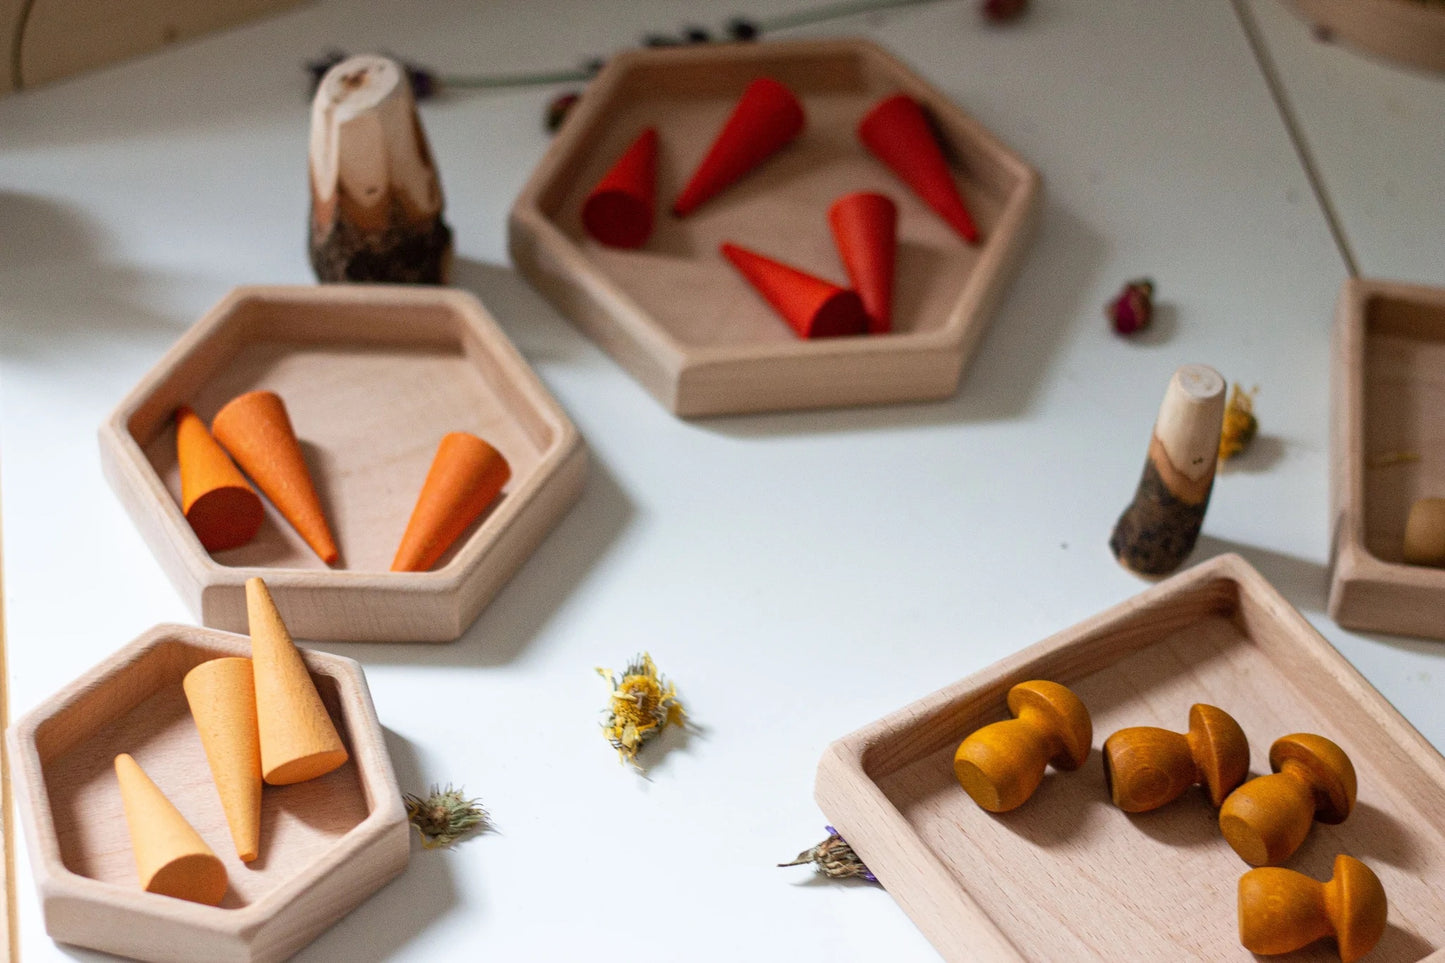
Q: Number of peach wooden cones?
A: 3